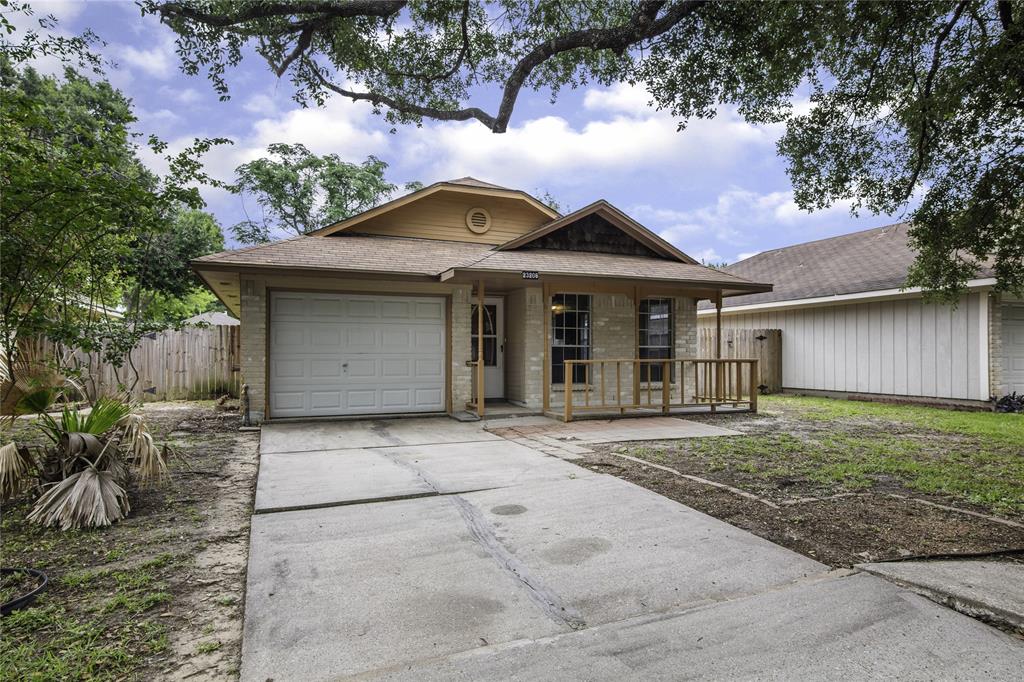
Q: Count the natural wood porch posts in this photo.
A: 4